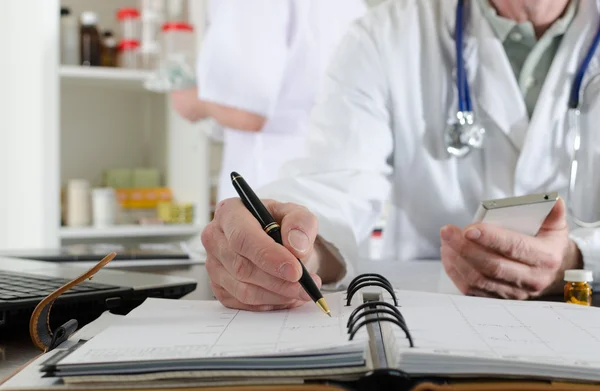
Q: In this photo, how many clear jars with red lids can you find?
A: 3